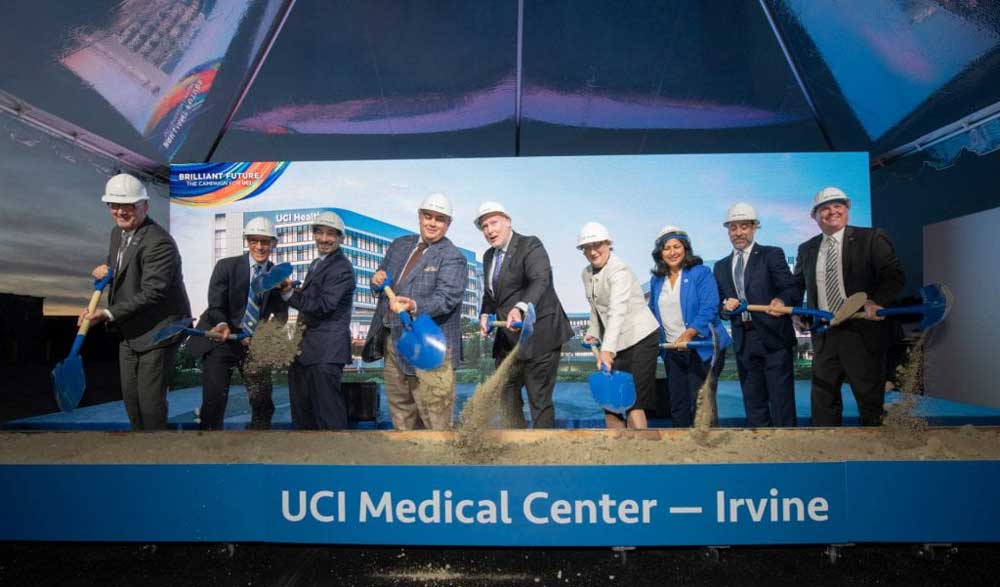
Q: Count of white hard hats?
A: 9